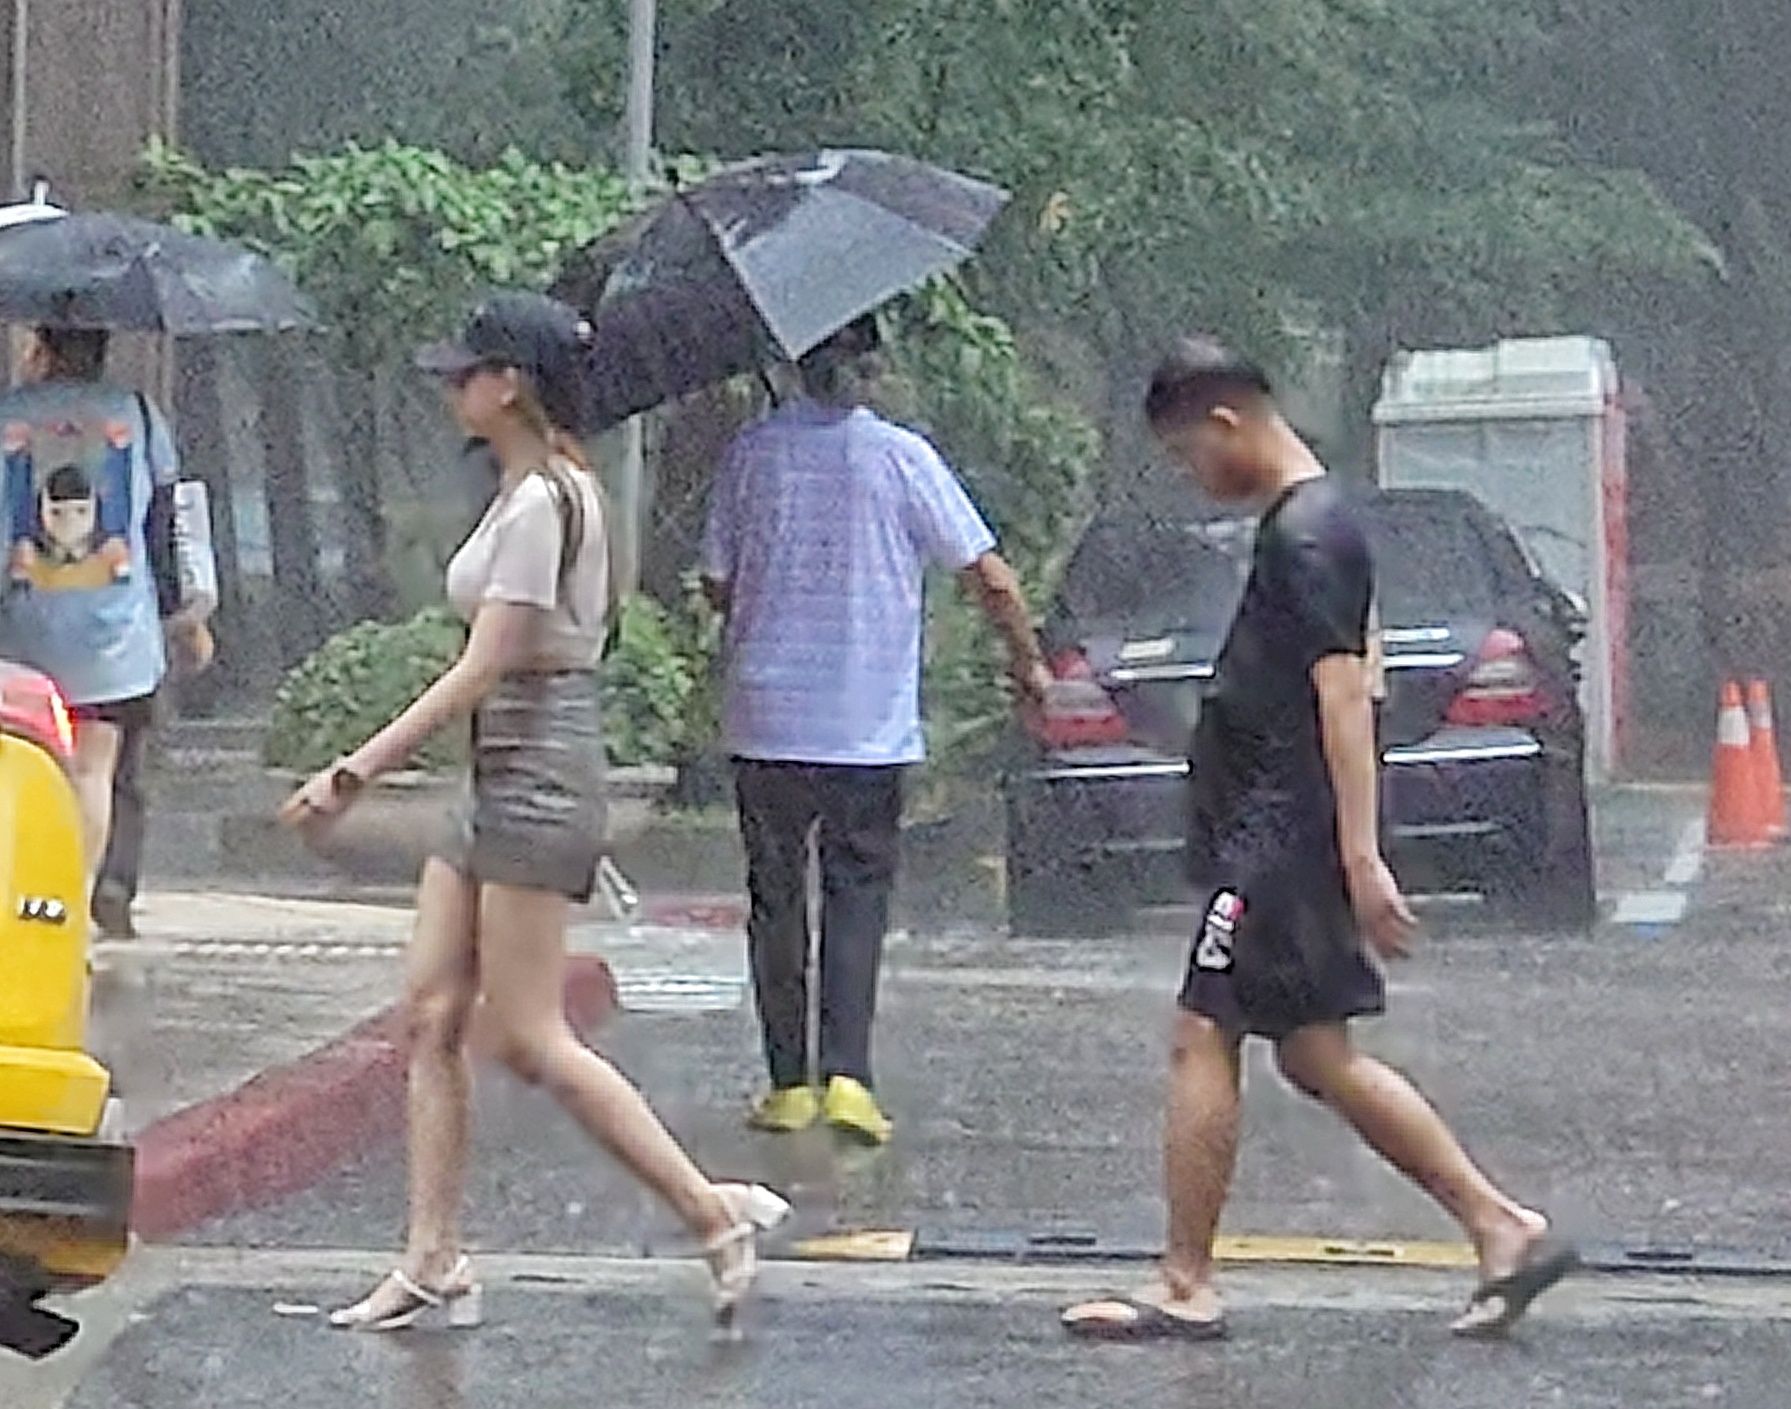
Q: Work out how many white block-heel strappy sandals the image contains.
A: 2